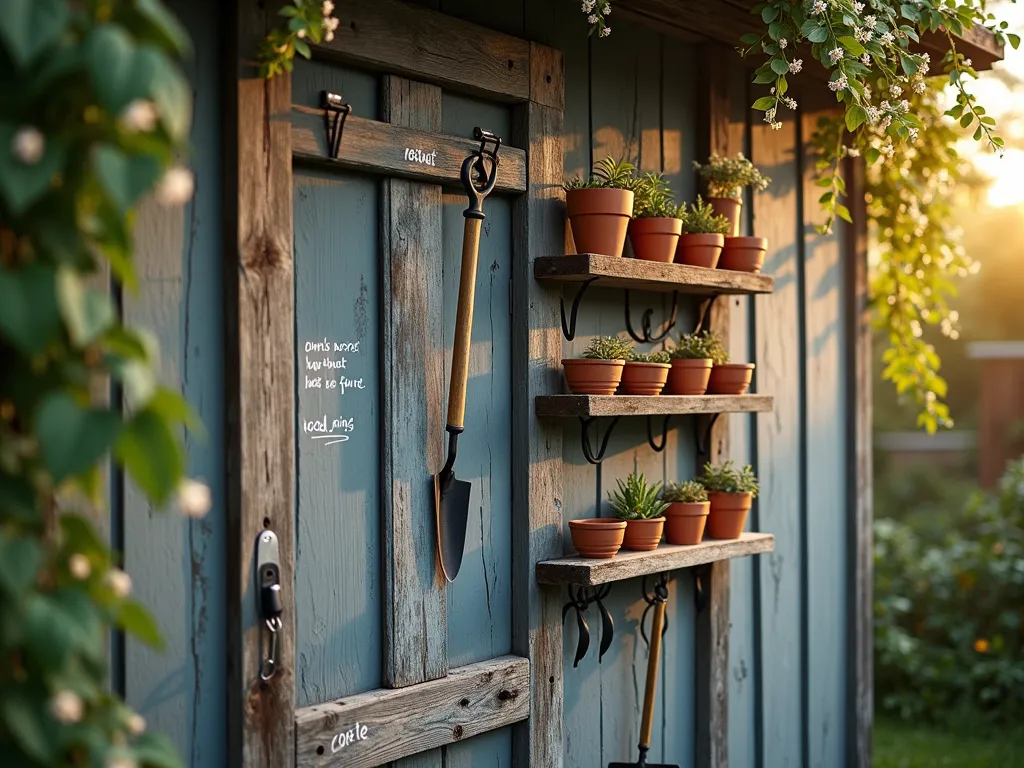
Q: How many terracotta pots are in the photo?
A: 13